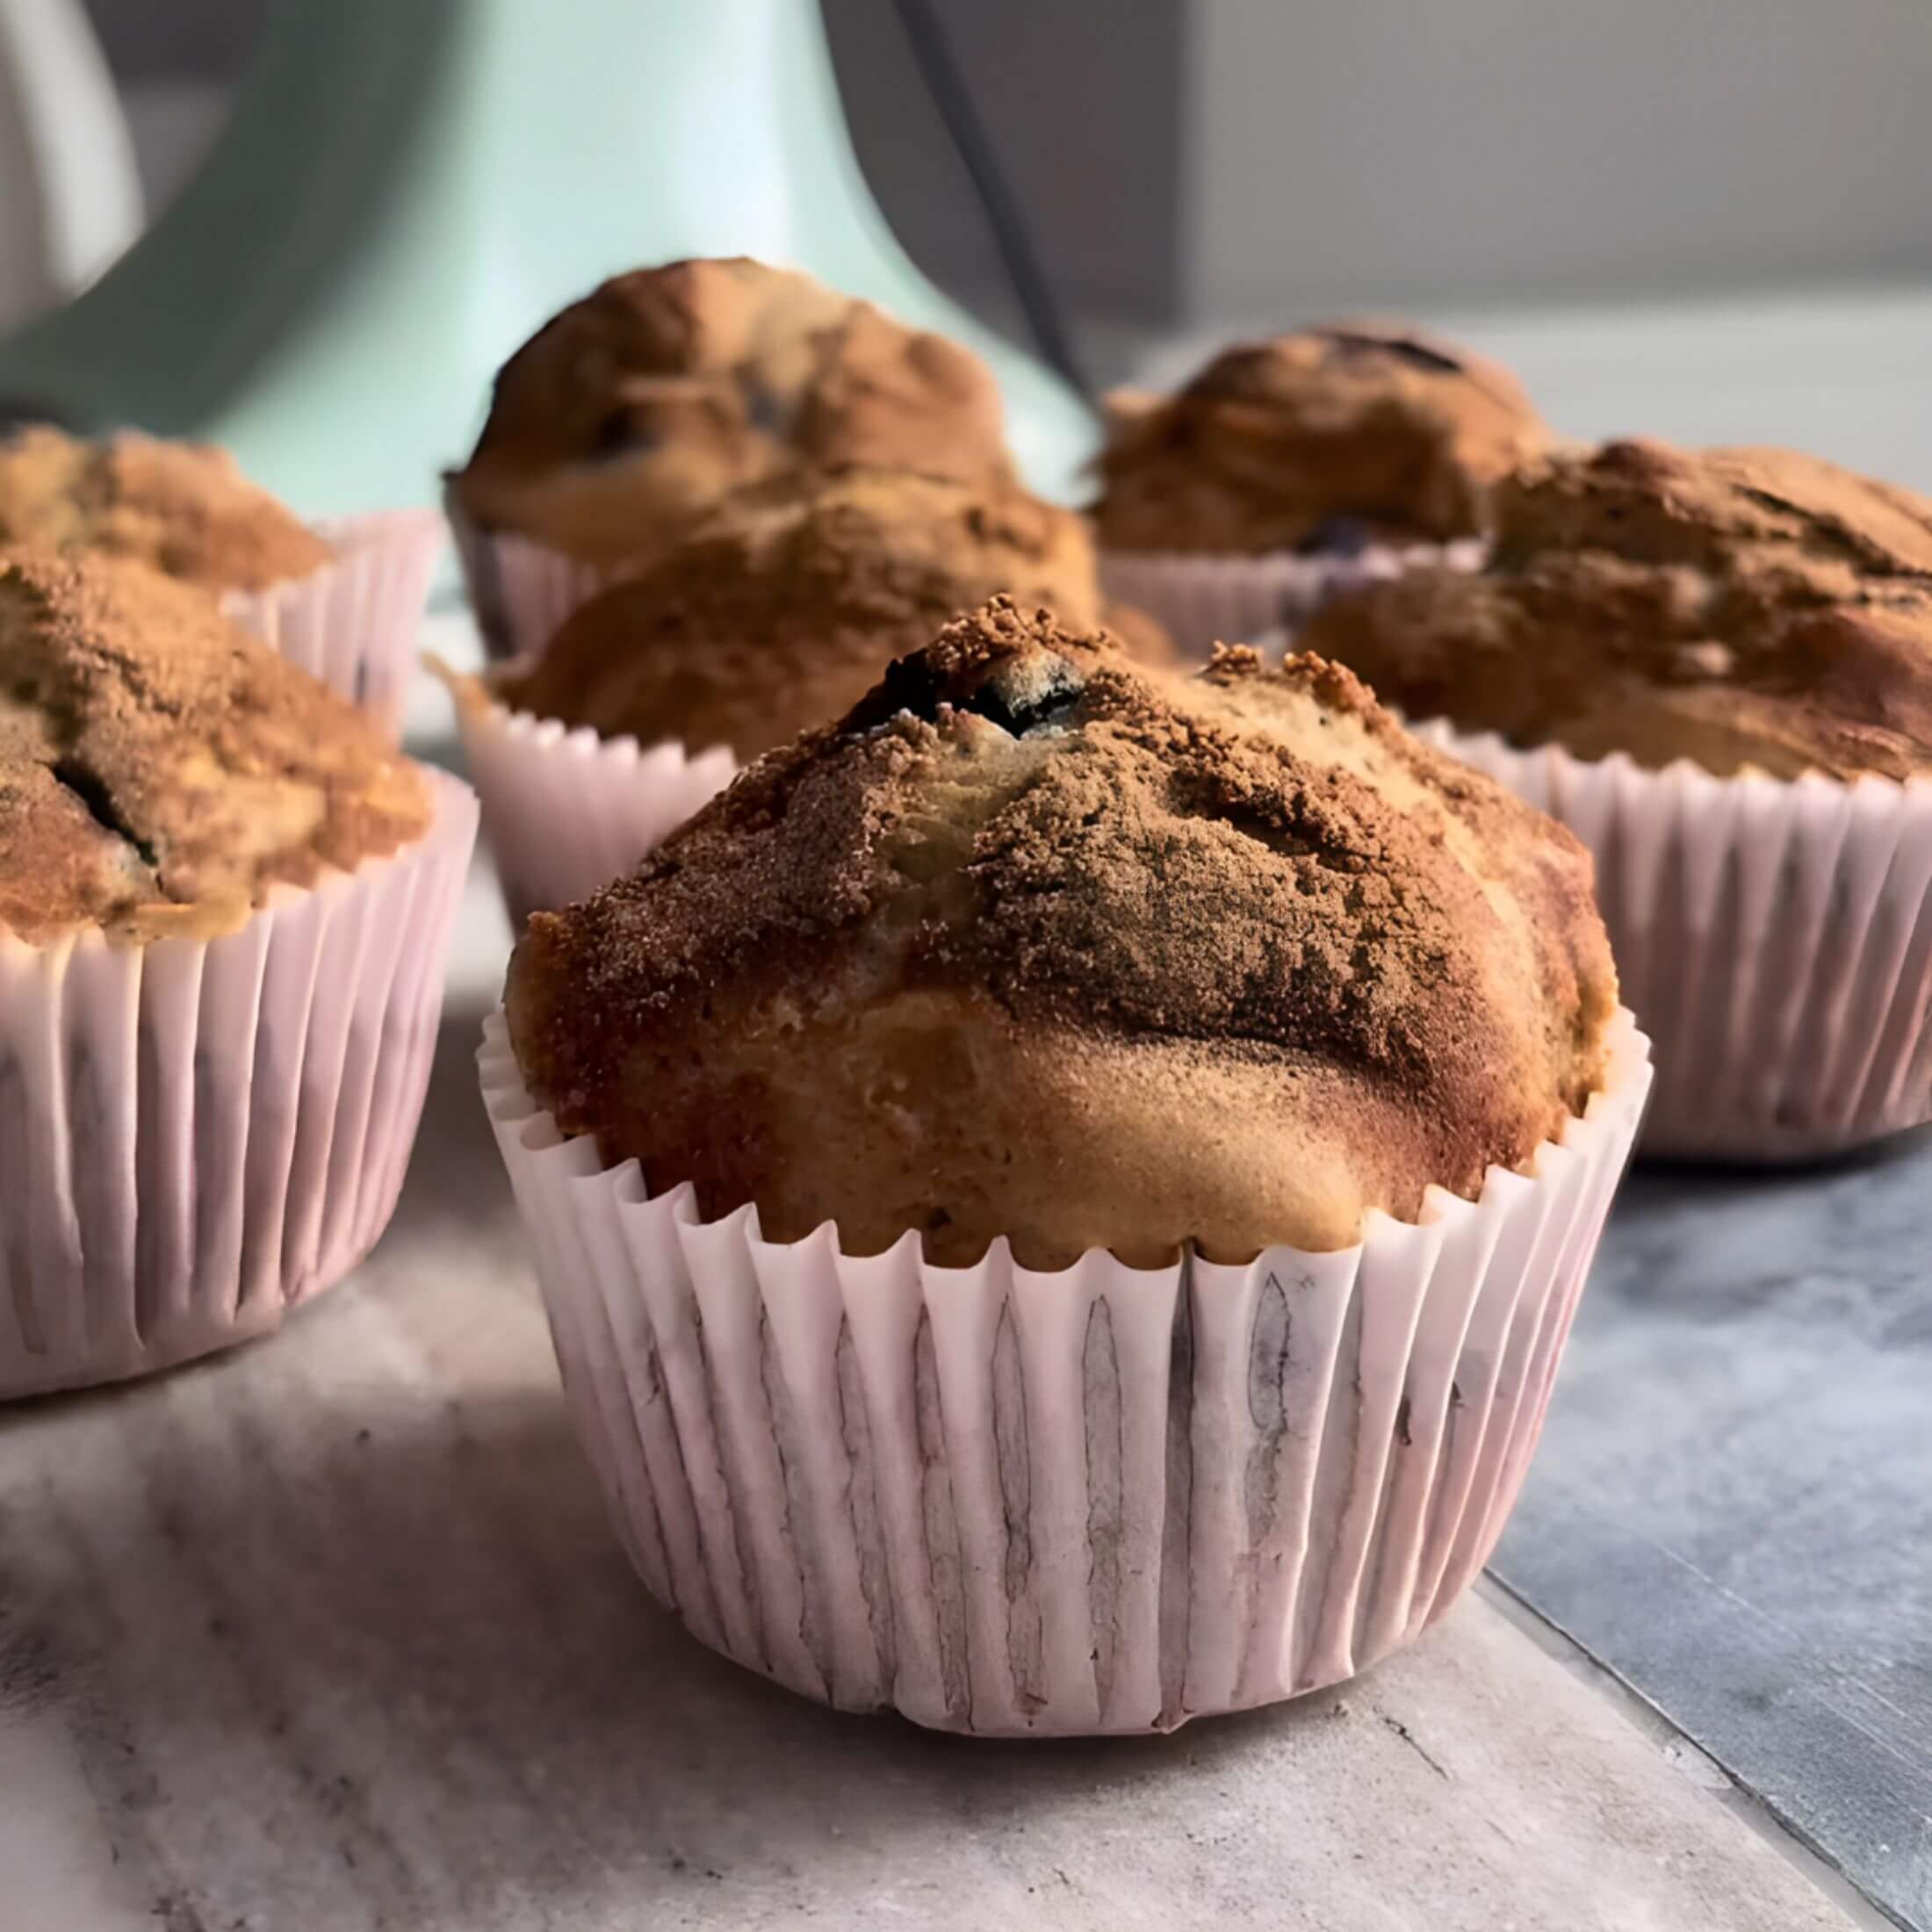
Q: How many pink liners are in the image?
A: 7